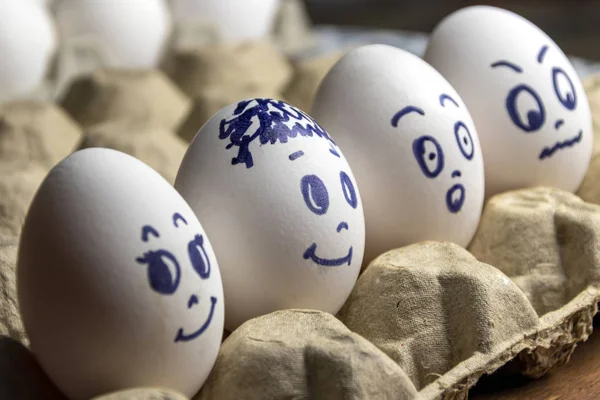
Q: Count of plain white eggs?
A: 3